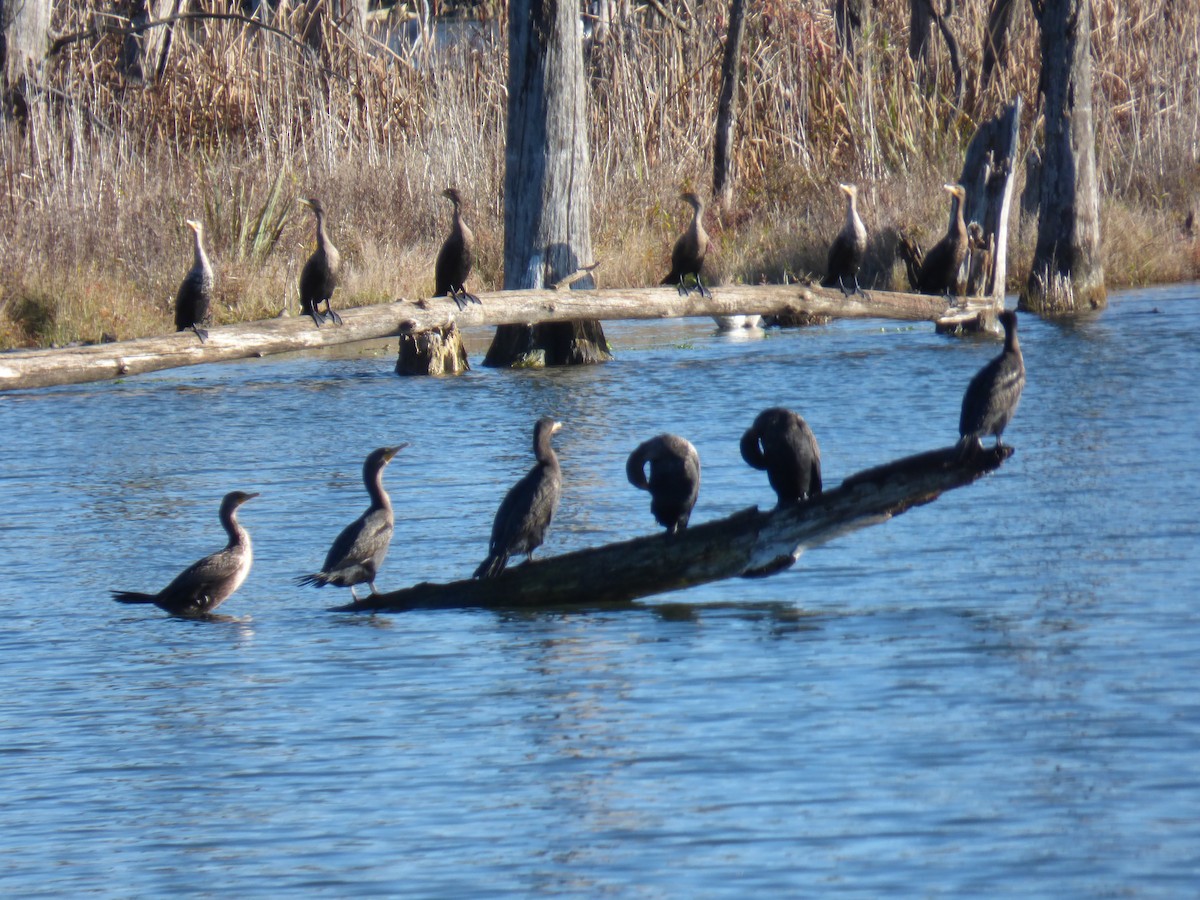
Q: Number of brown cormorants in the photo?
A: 12